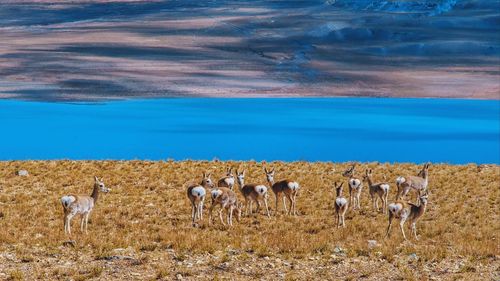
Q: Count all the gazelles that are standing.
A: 11